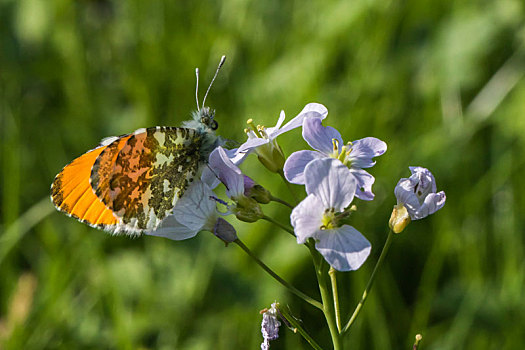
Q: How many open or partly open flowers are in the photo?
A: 6